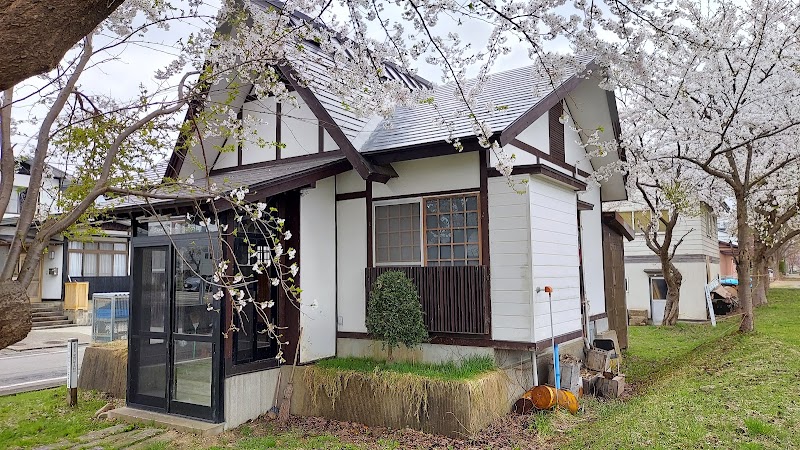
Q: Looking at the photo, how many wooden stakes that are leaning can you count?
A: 2